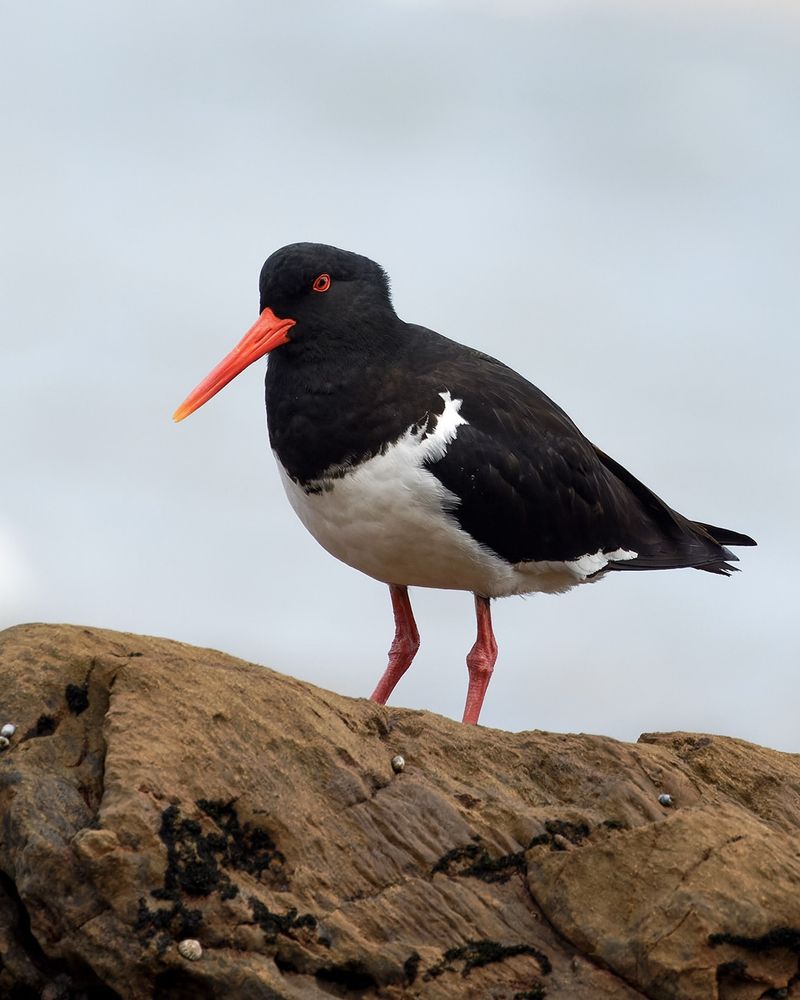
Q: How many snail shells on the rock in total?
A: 5